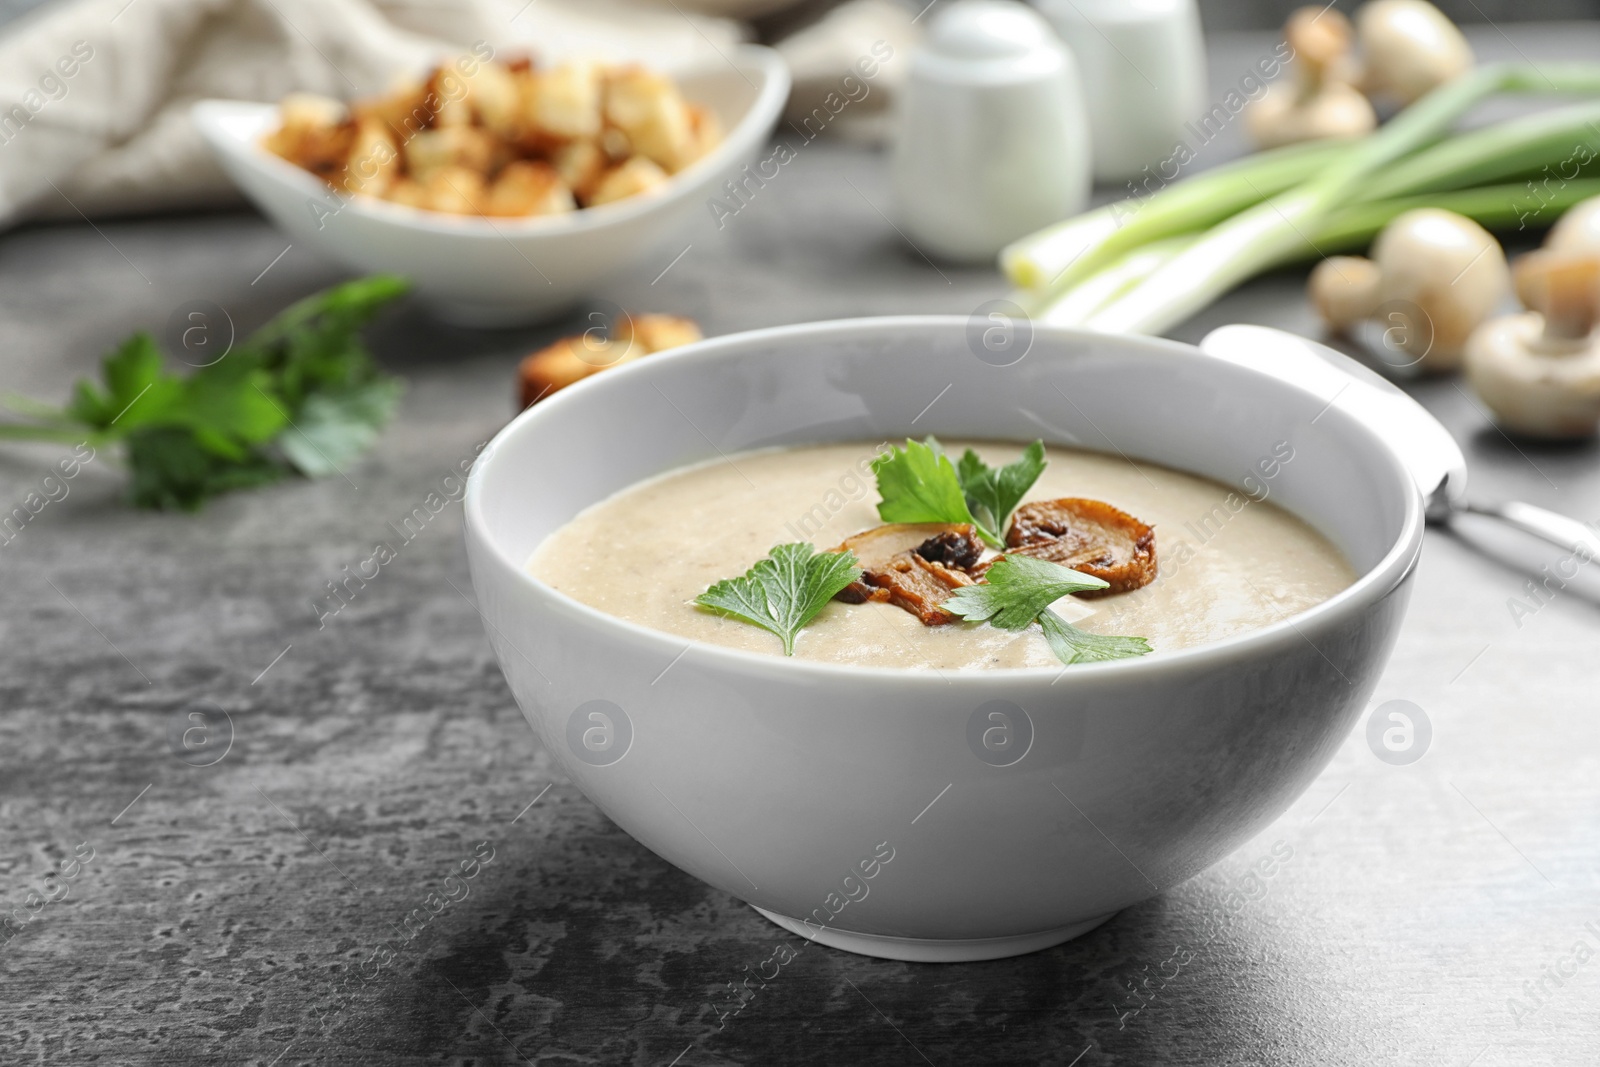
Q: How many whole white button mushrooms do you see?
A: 5